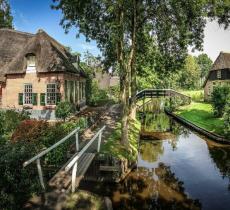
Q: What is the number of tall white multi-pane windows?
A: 2